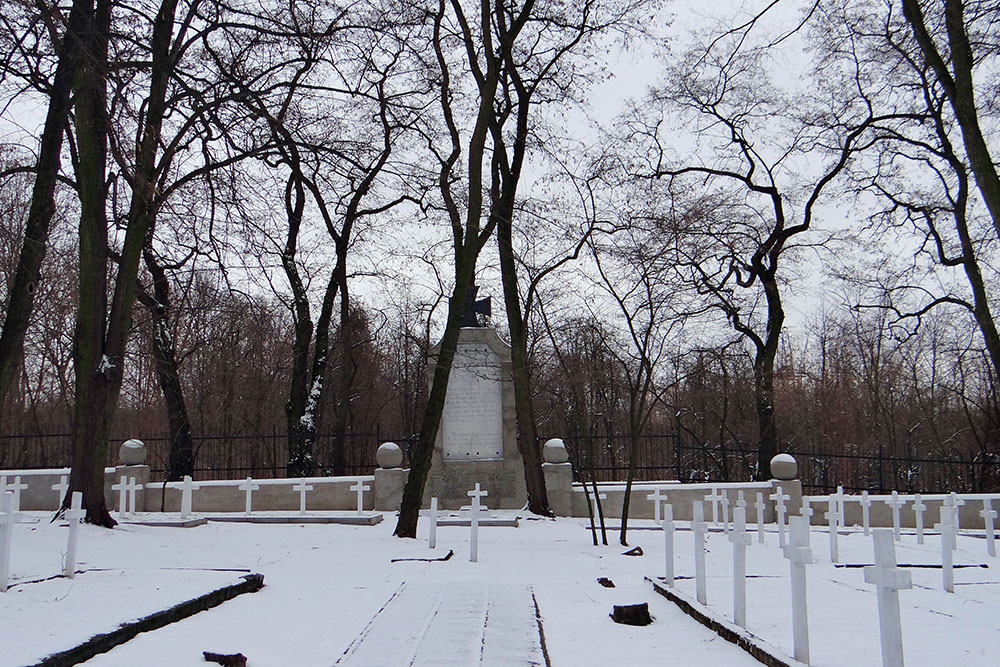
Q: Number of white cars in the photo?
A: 0